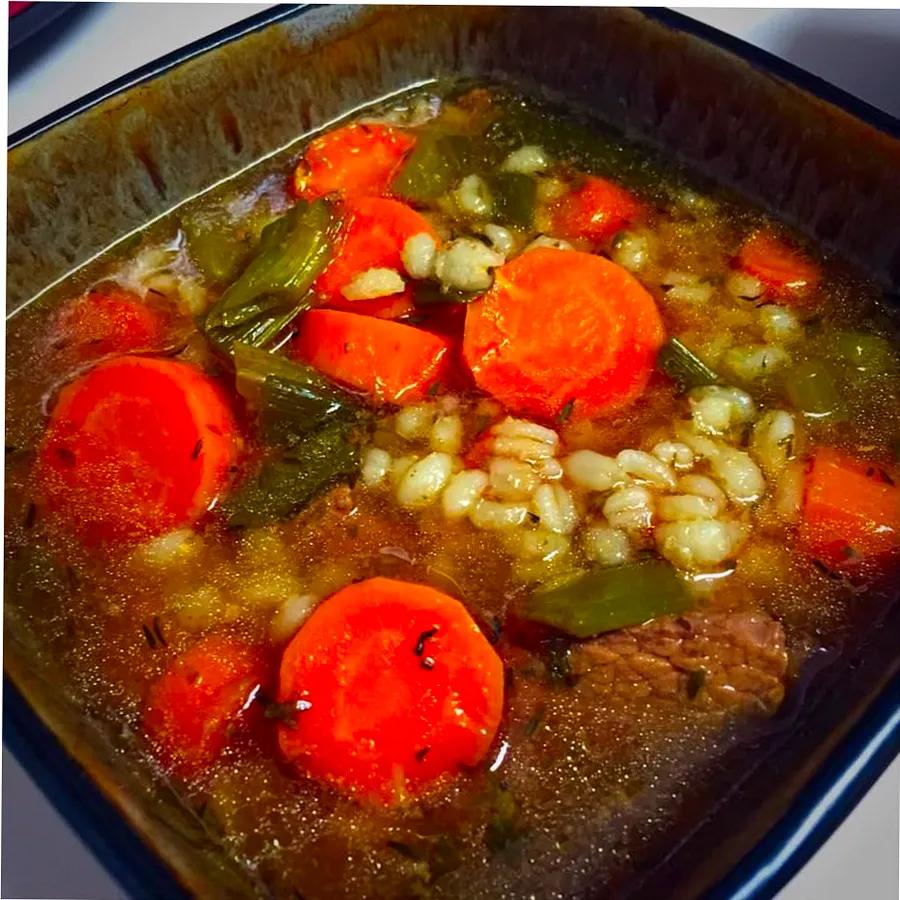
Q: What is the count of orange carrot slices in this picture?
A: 11